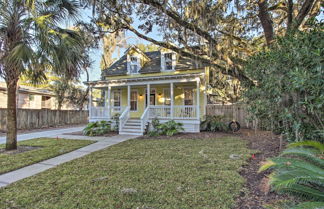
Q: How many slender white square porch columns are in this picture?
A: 6